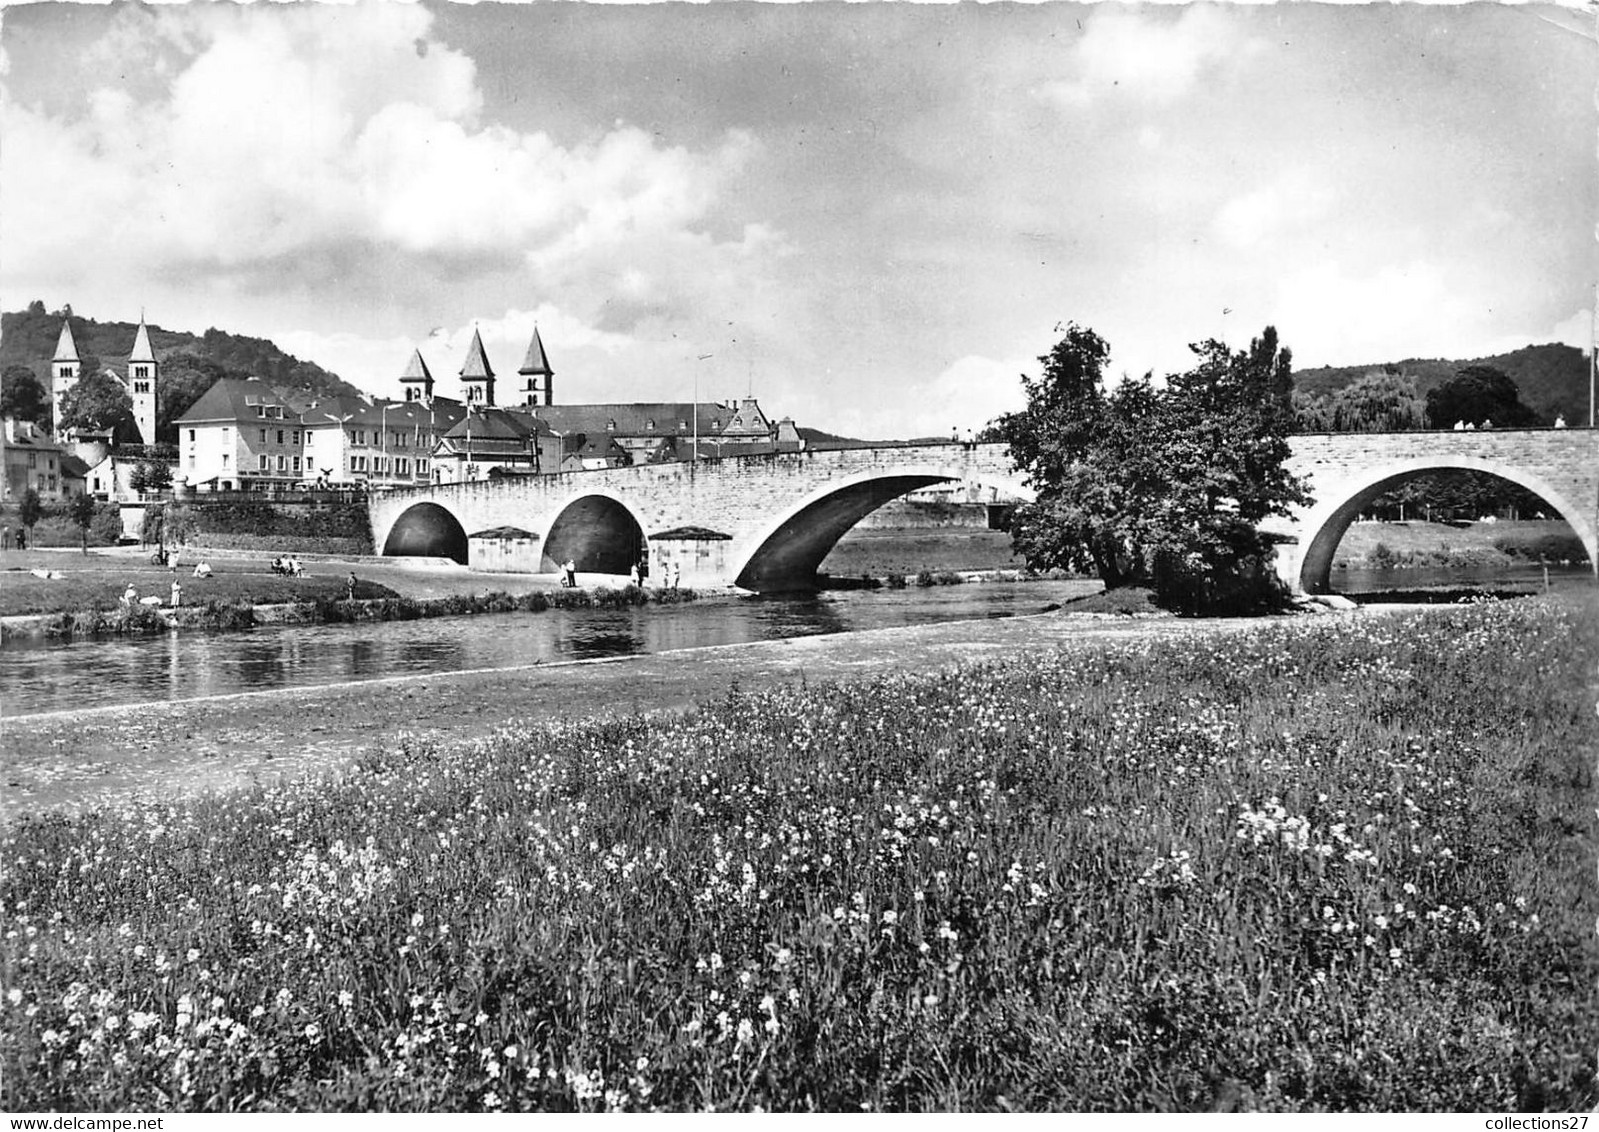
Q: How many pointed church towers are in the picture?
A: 5